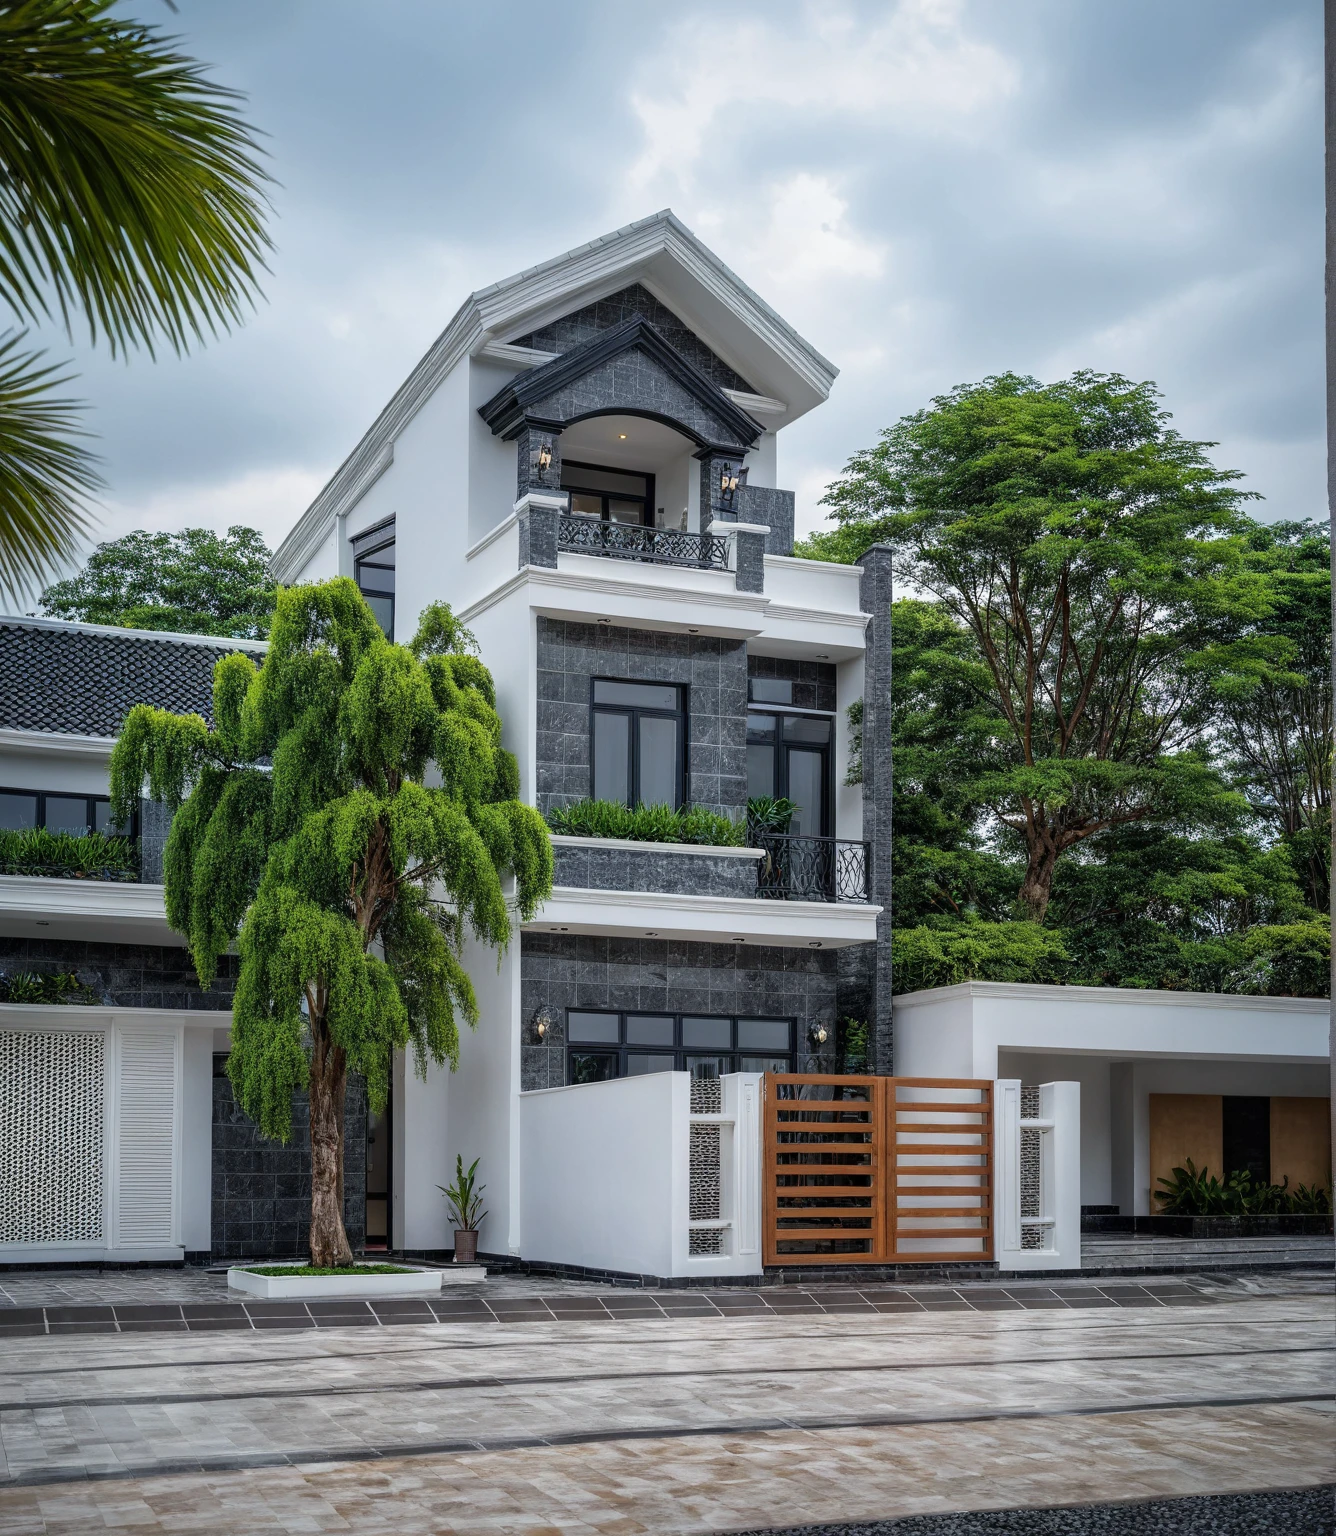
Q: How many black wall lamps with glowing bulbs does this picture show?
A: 4